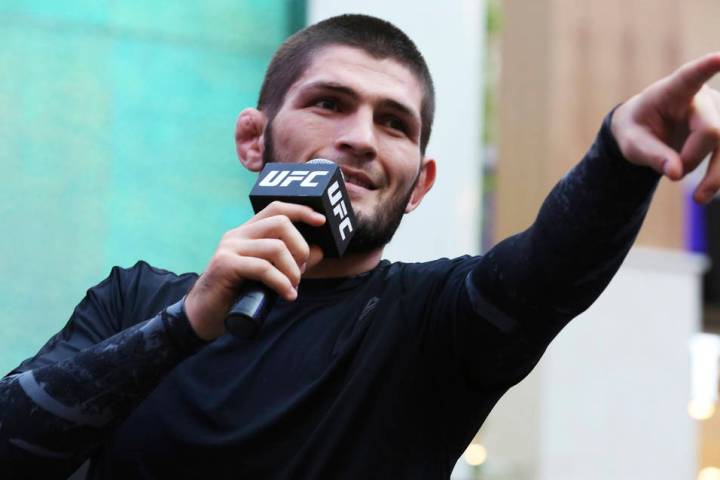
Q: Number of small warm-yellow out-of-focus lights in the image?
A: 3